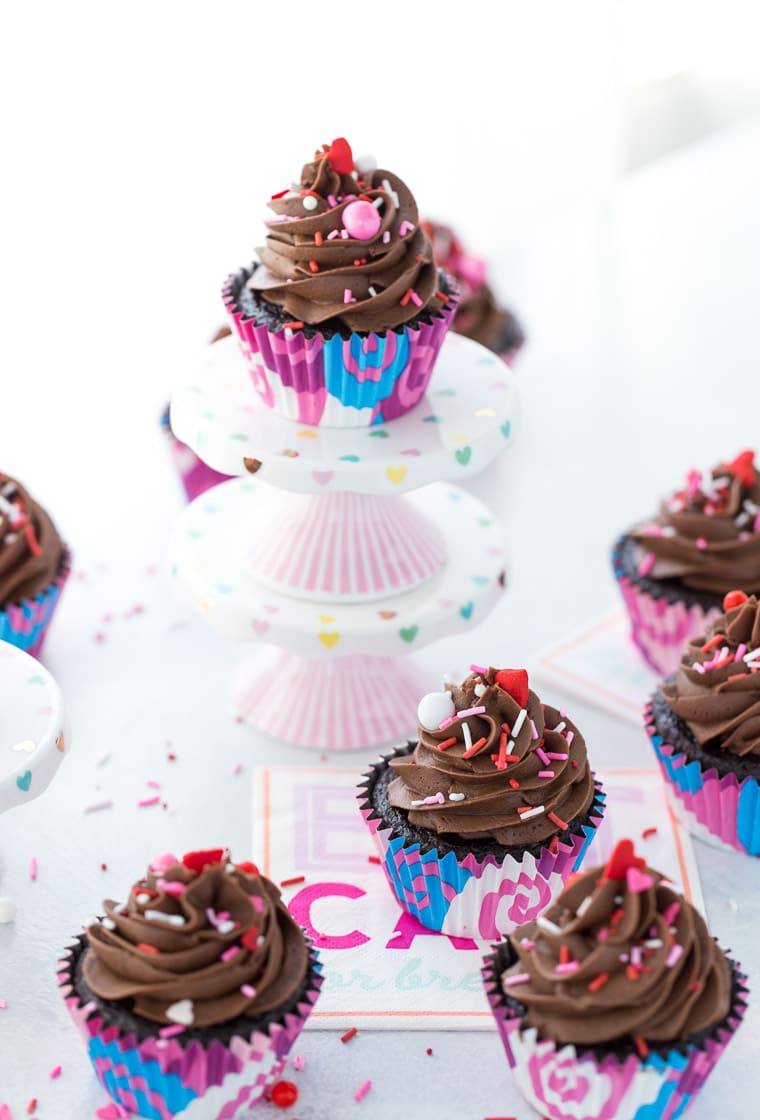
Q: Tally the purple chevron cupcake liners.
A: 0